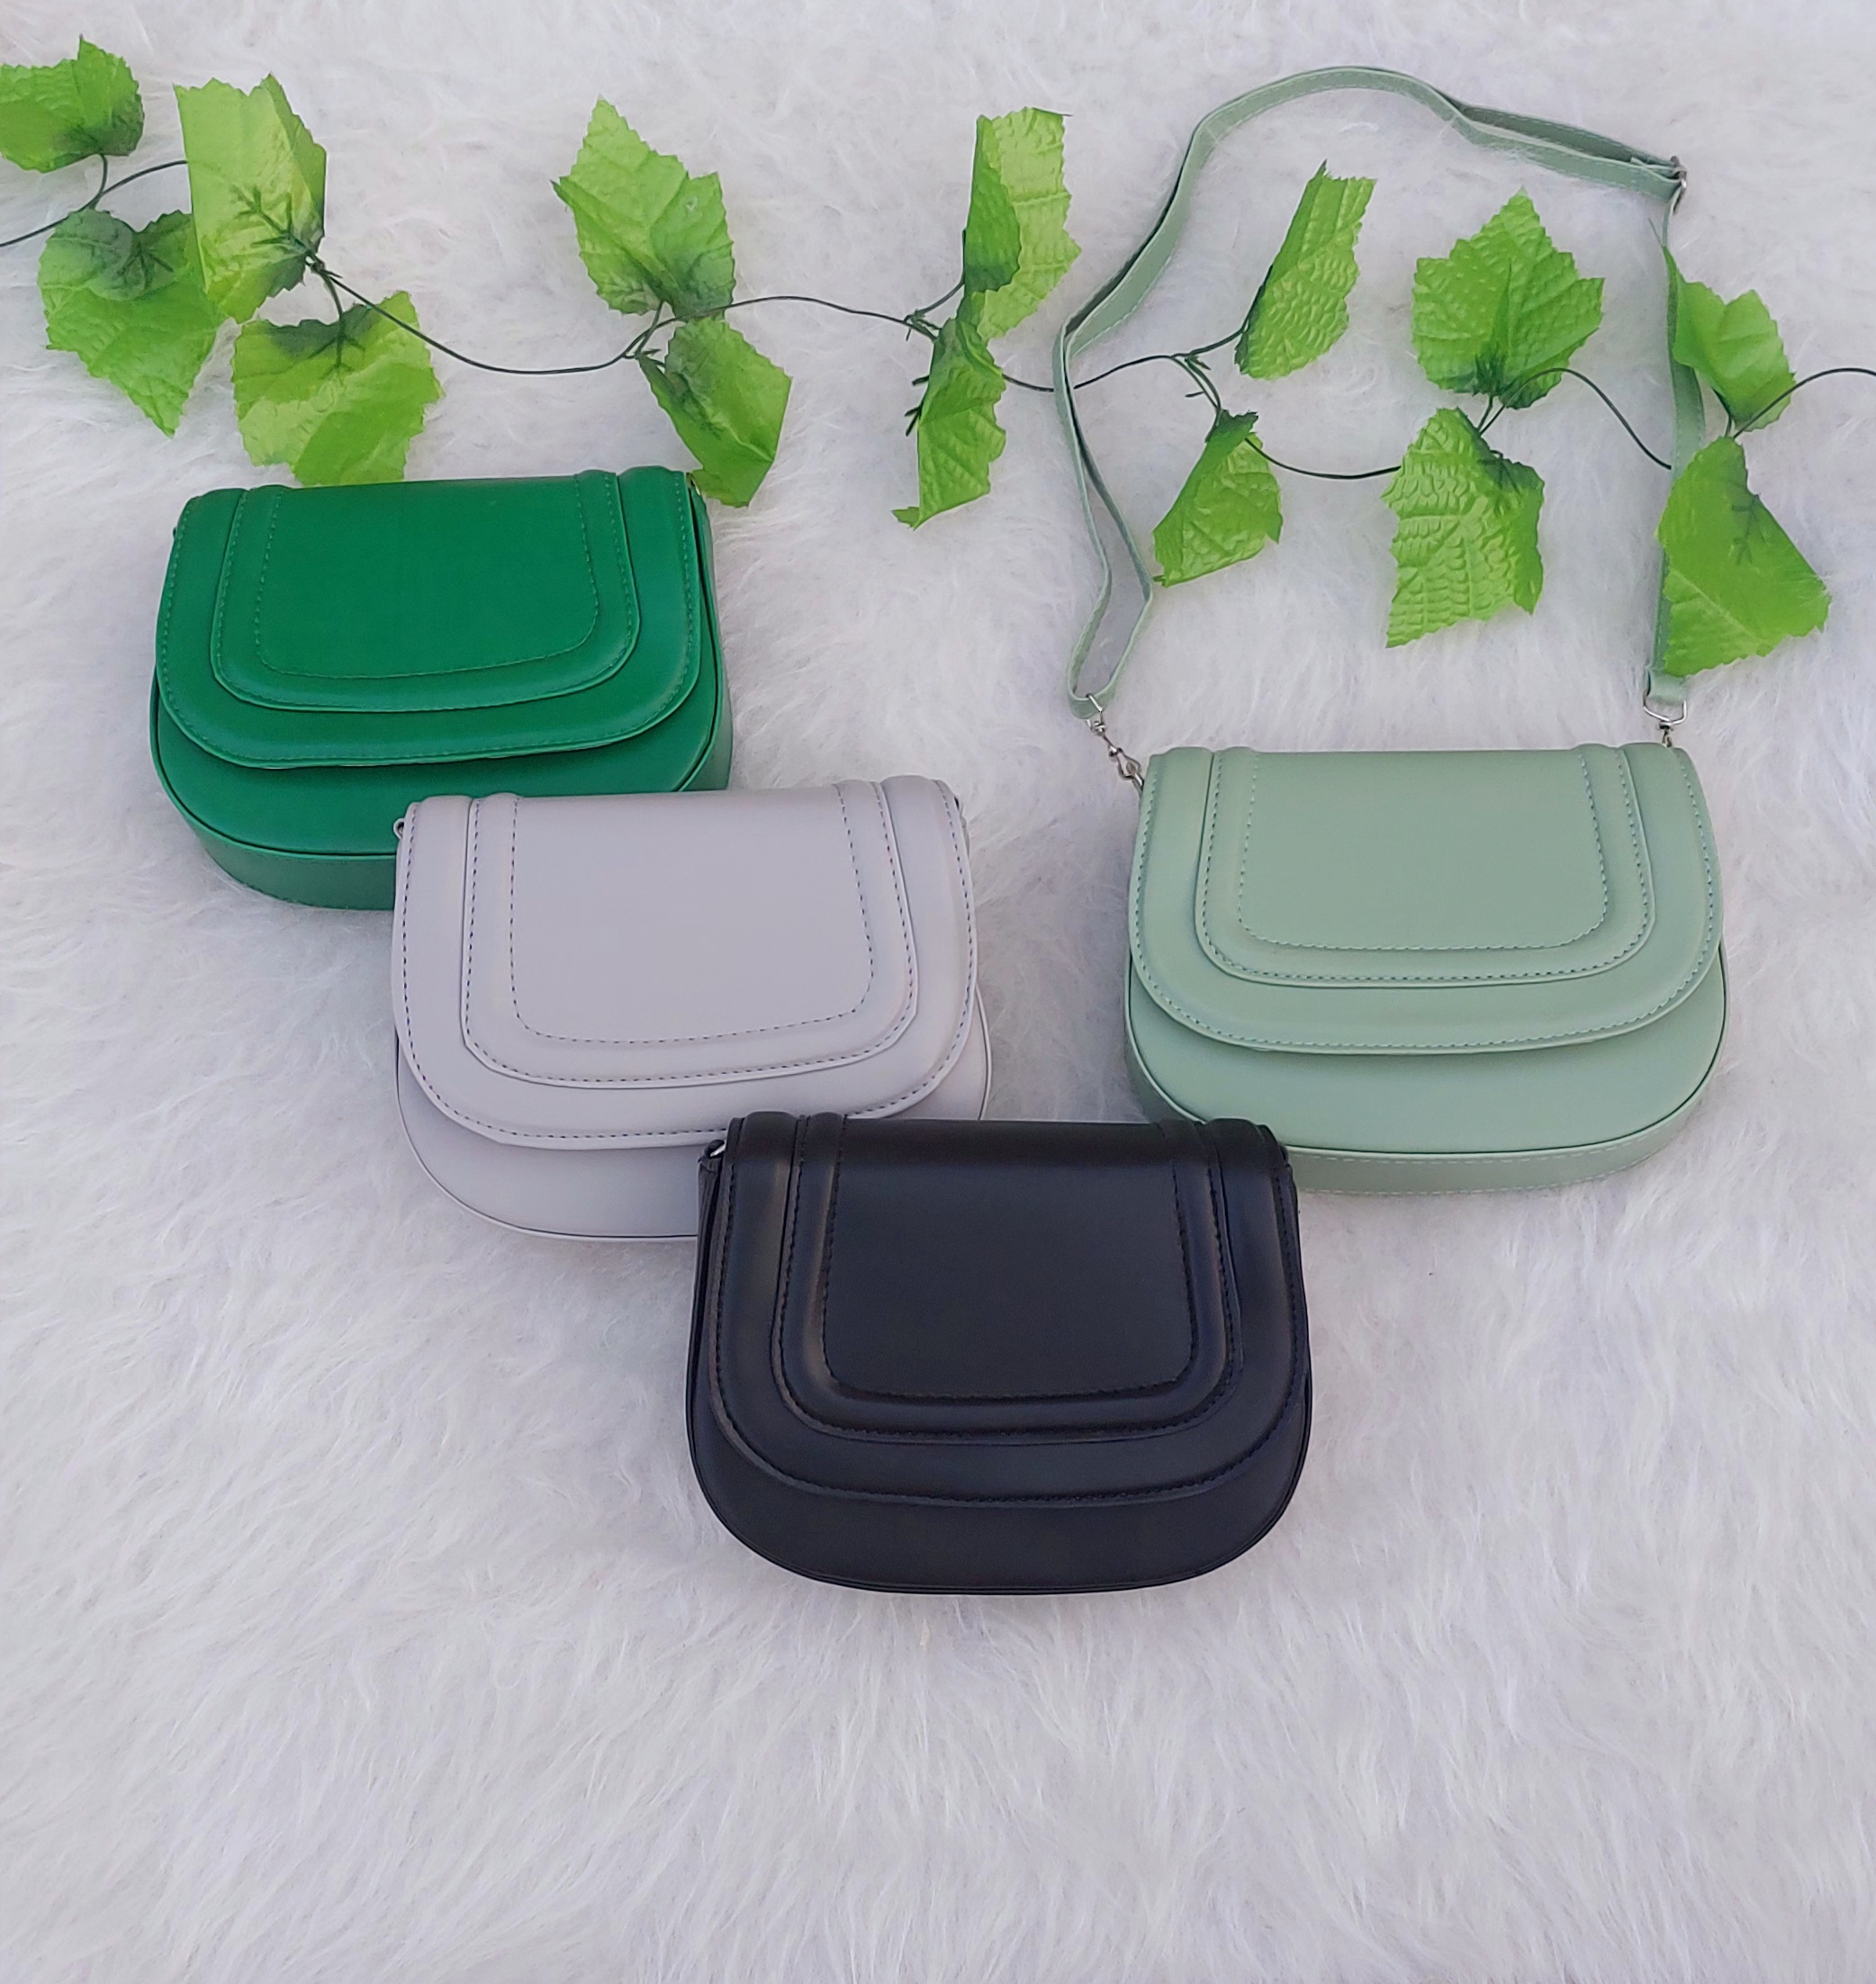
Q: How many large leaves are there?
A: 14